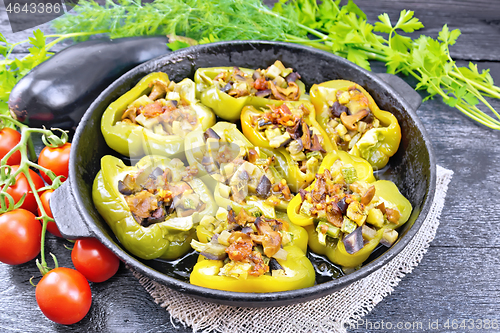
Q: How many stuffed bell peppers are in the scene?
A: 8